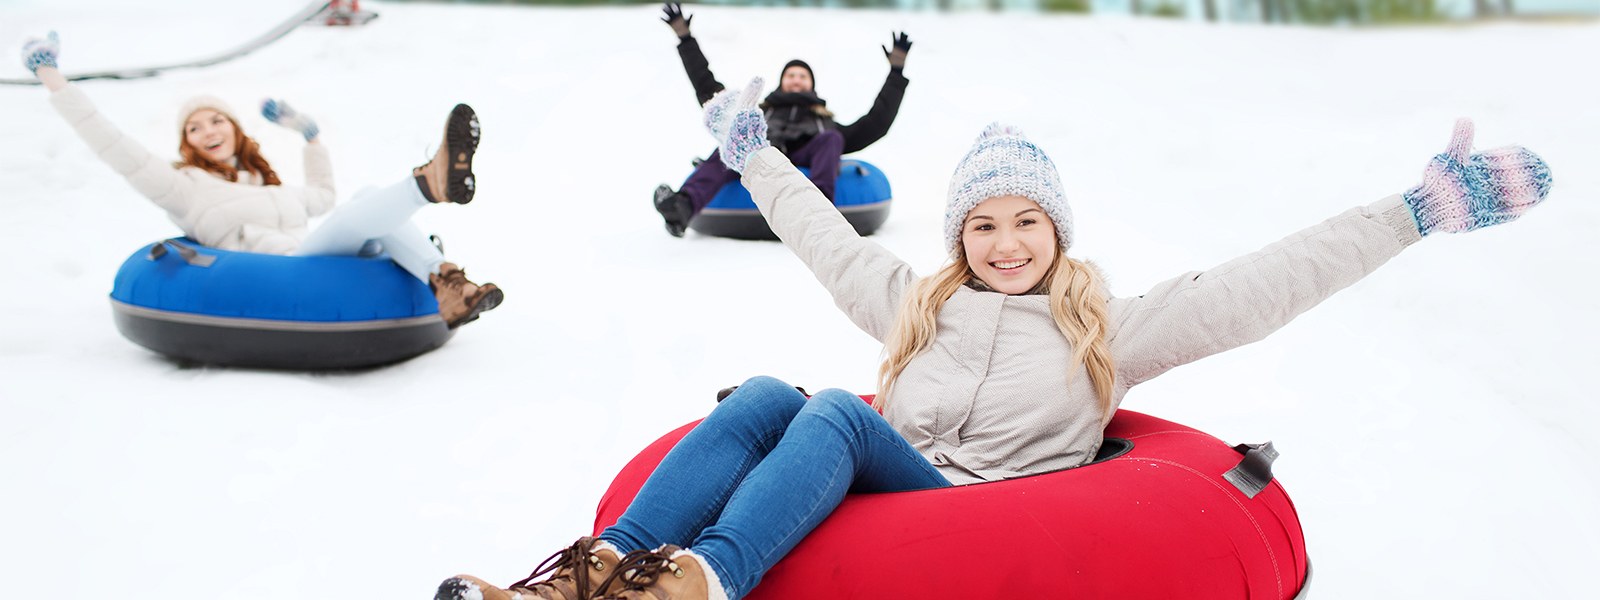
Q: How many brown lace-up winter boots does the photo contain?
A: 4